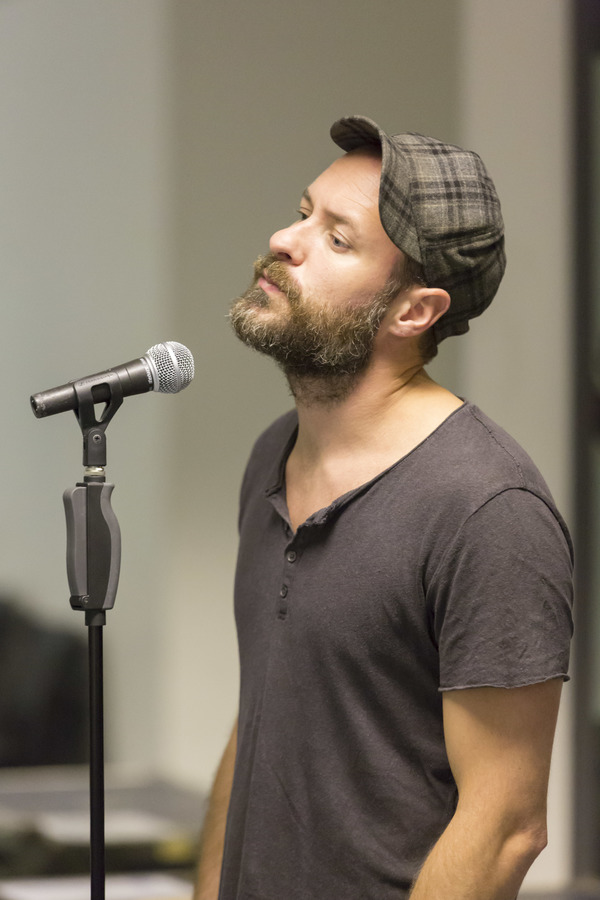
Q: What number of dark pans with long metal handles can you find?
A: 0